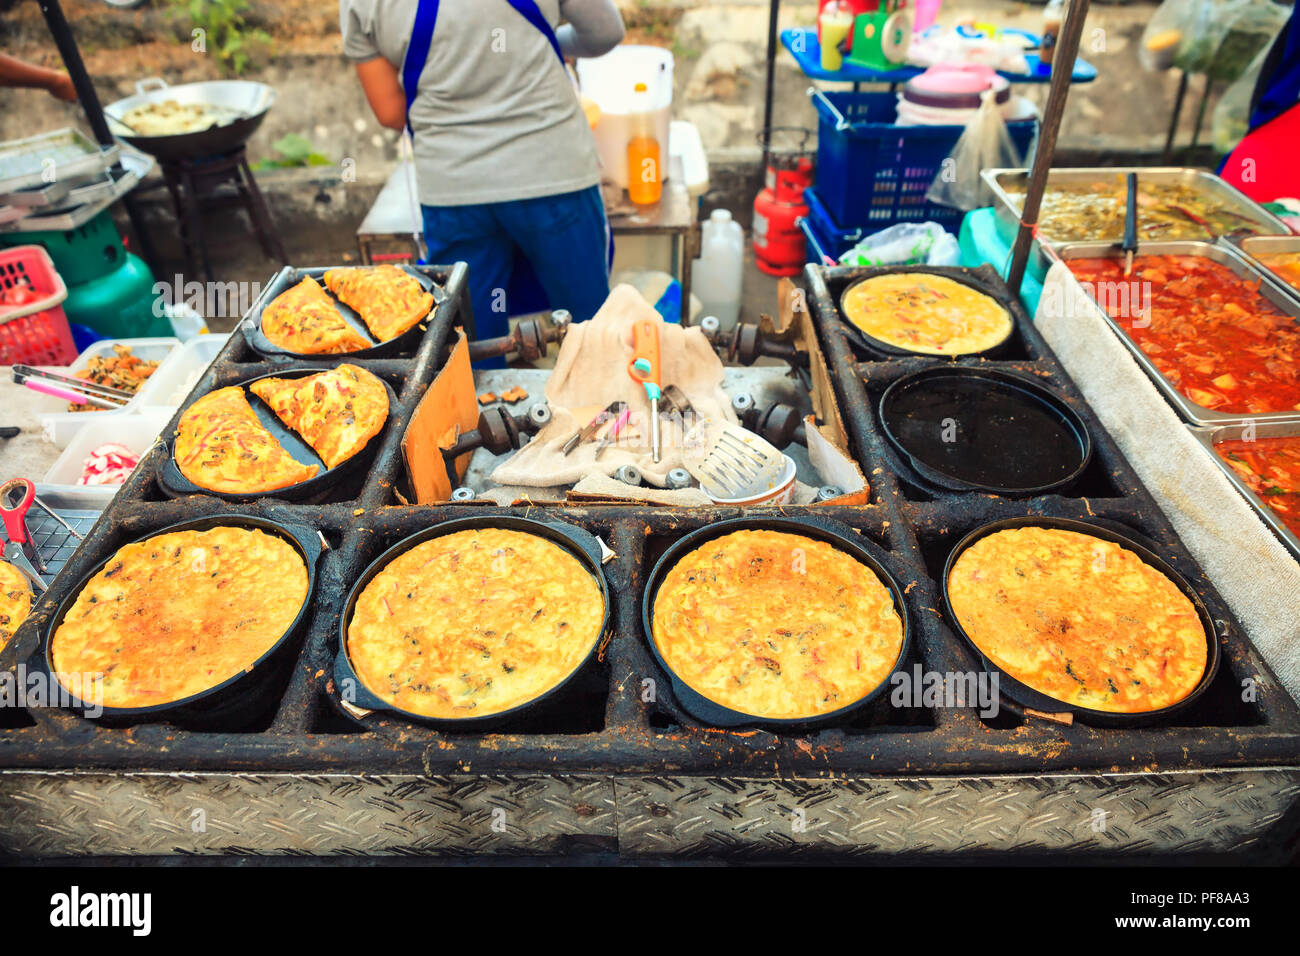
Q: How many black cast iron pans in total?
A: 8